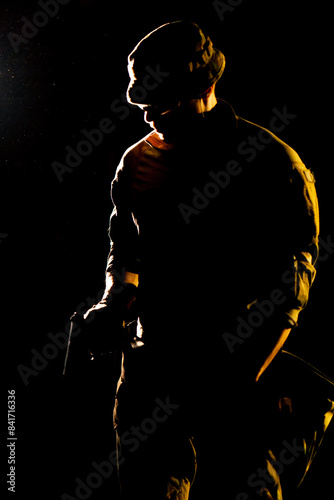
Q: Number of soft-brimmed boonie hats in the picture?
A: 1